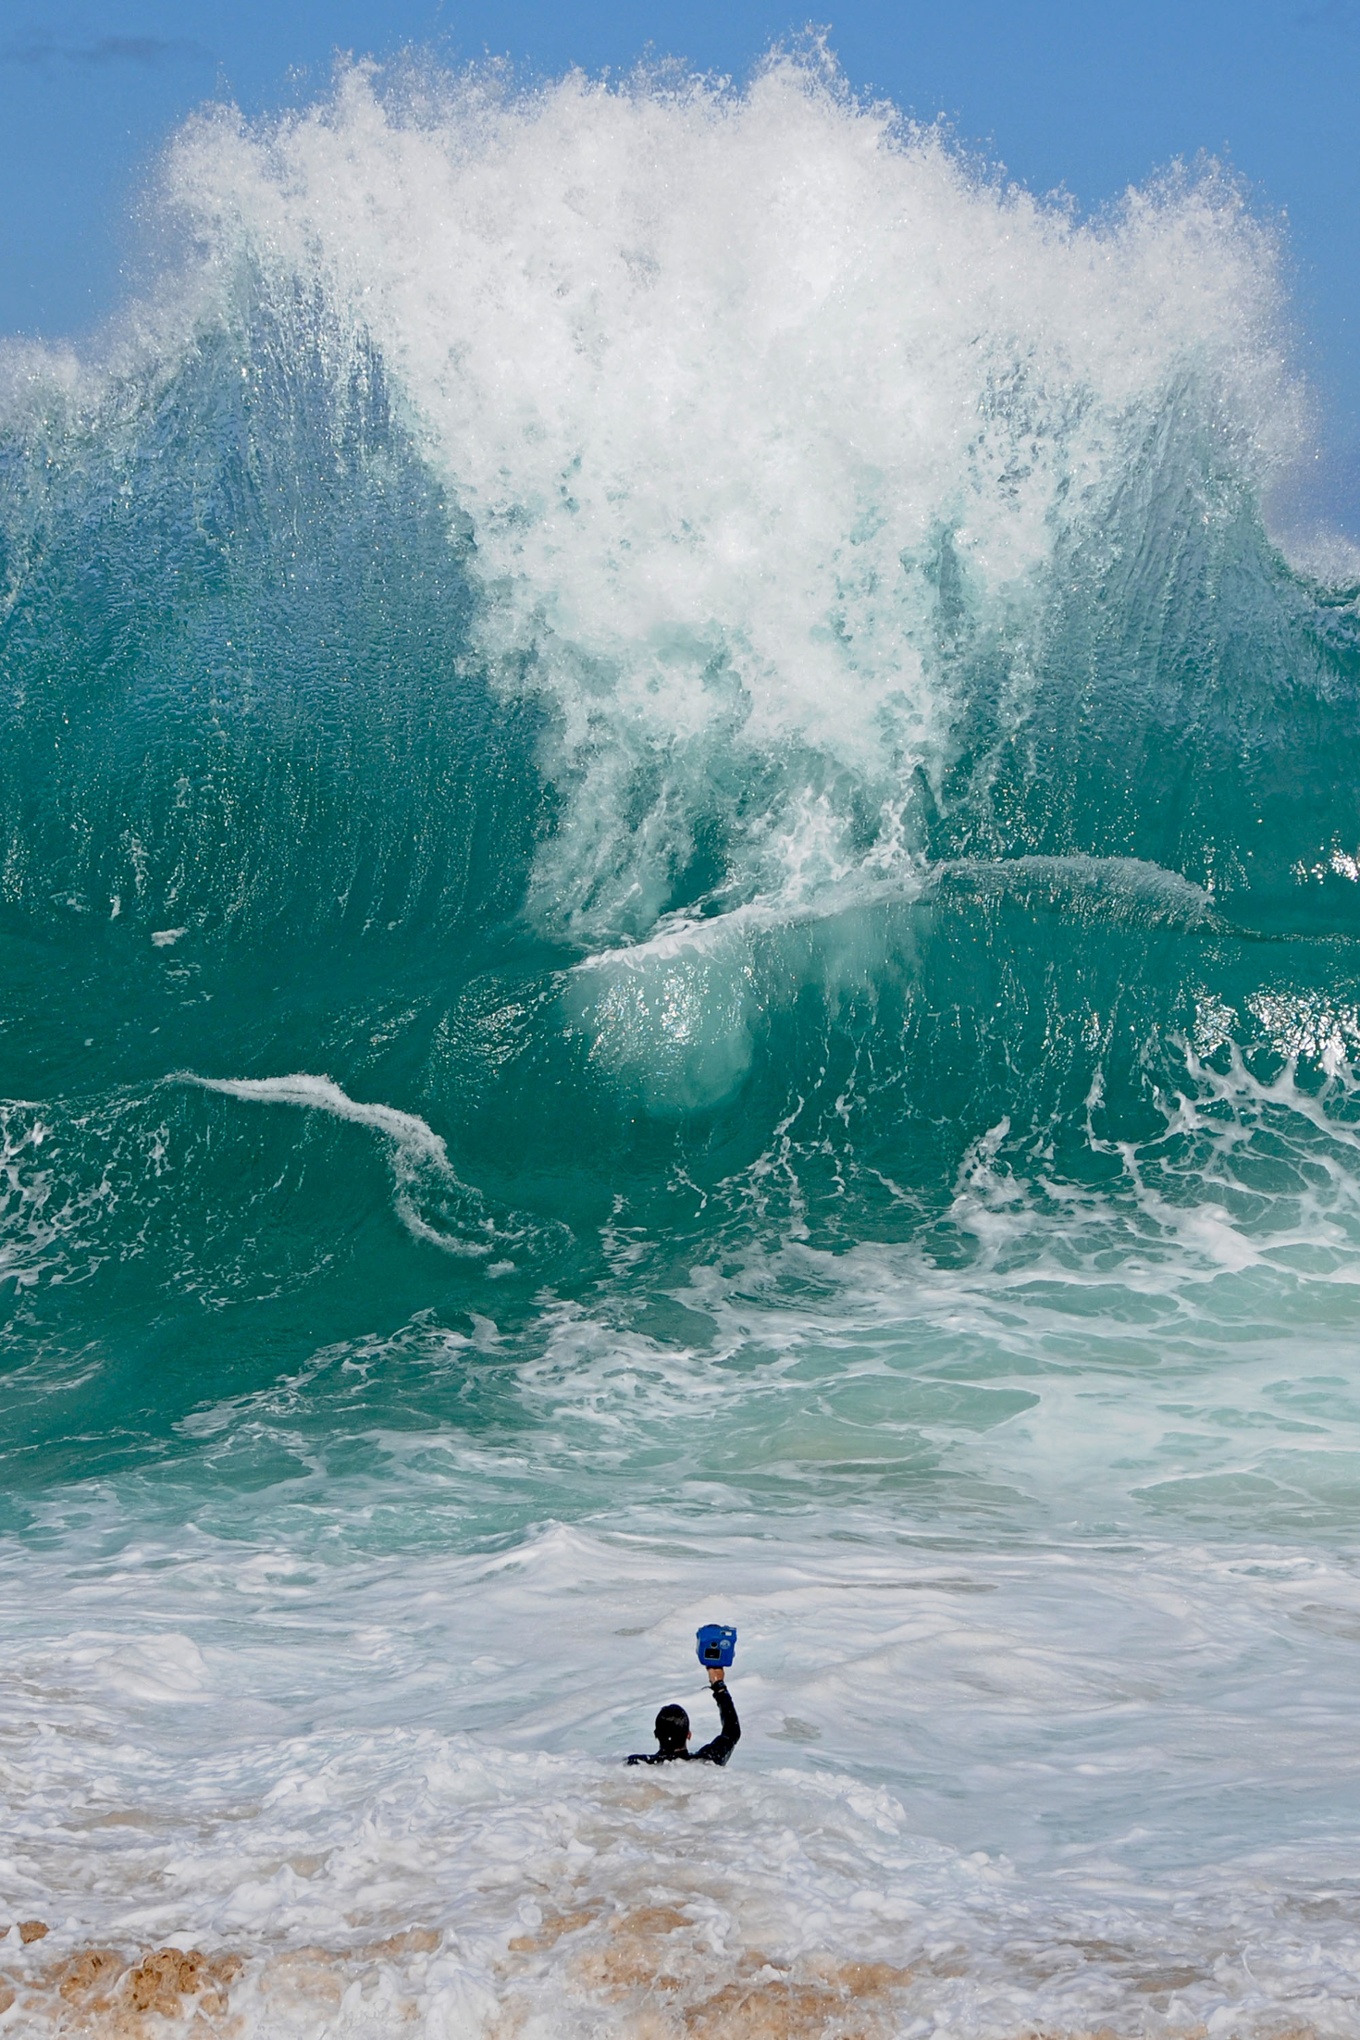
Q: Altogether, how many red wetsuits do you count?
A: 0